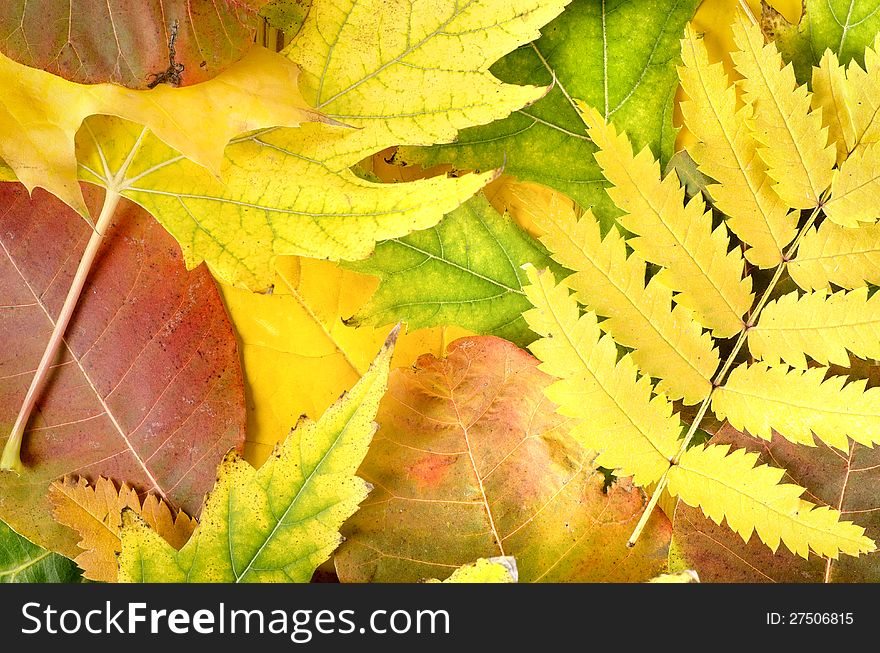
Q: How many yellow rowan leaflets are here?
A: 12